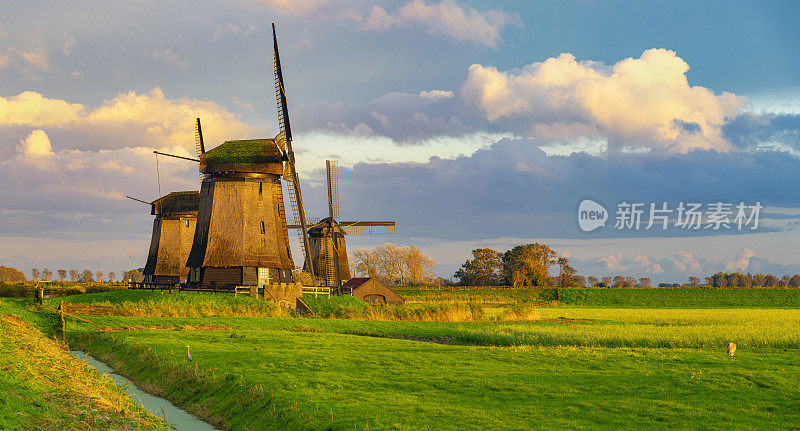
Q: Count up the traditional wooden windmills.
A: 3